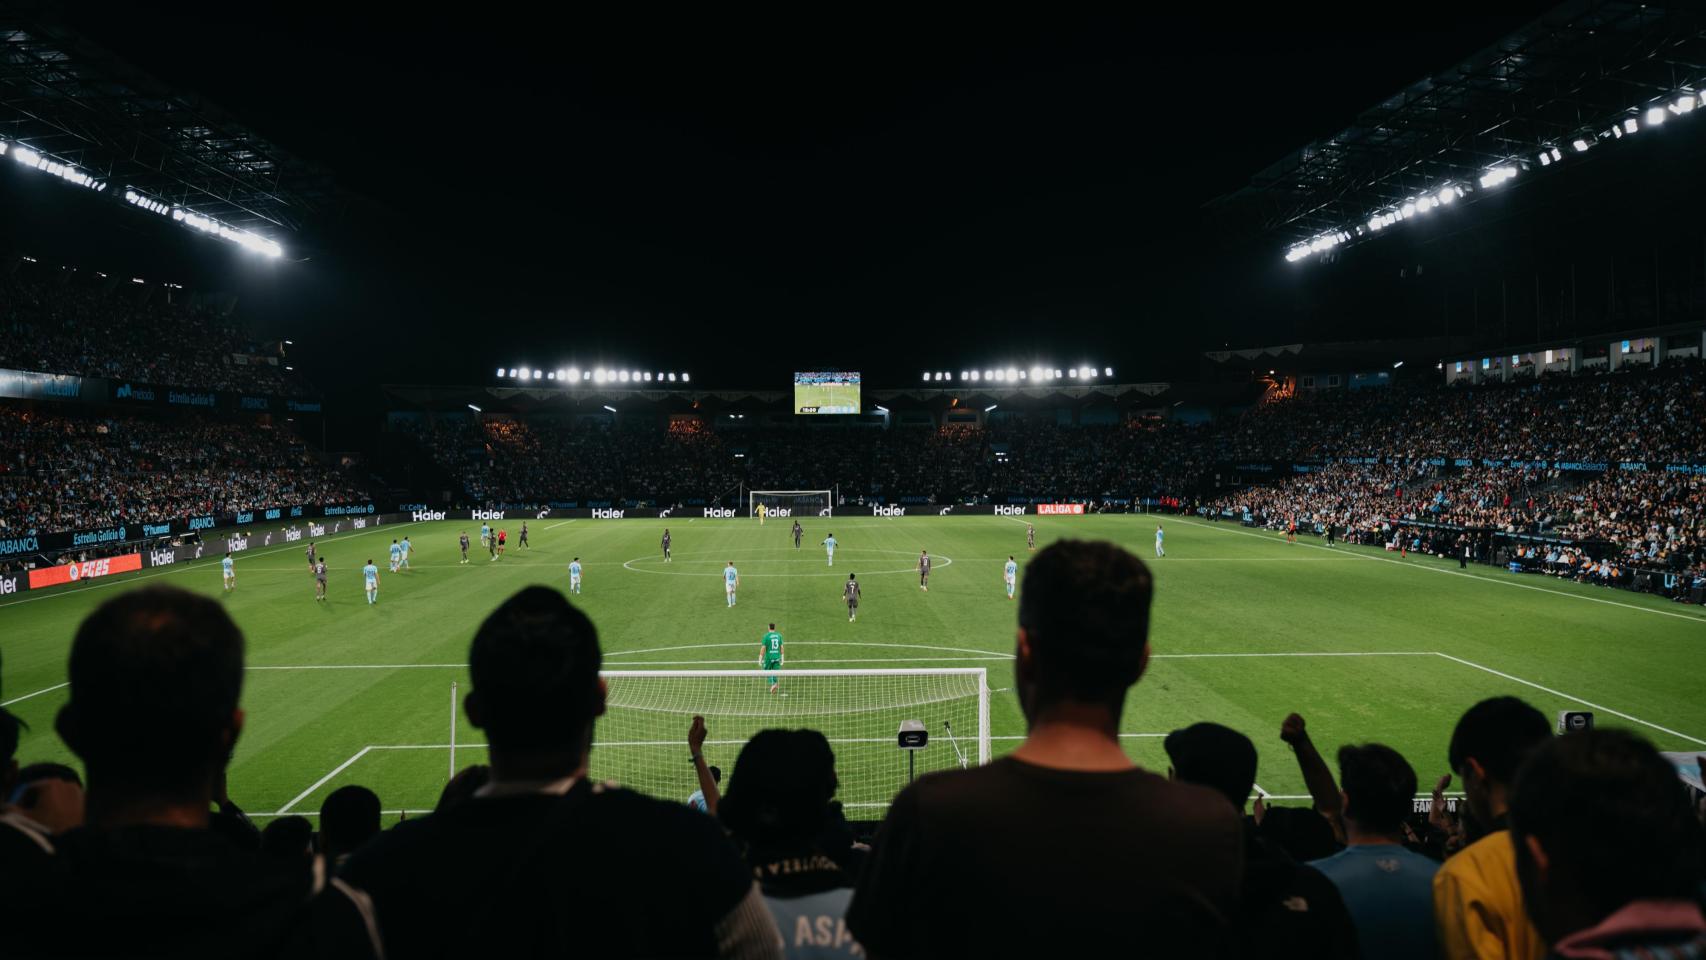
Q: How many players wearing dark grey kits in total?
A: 10